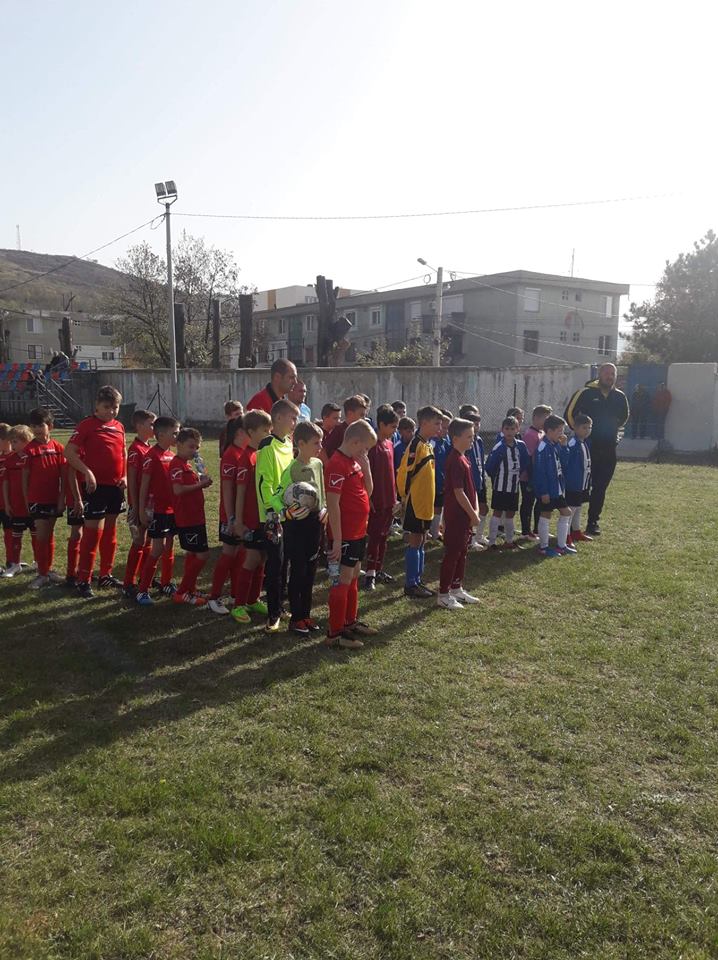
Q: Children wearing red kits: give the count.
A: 11